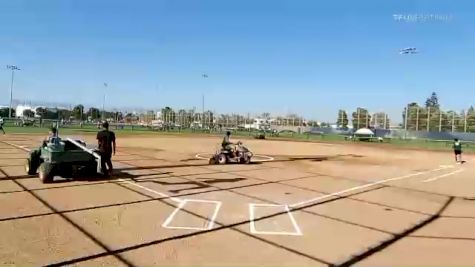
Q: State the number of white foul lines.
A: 2